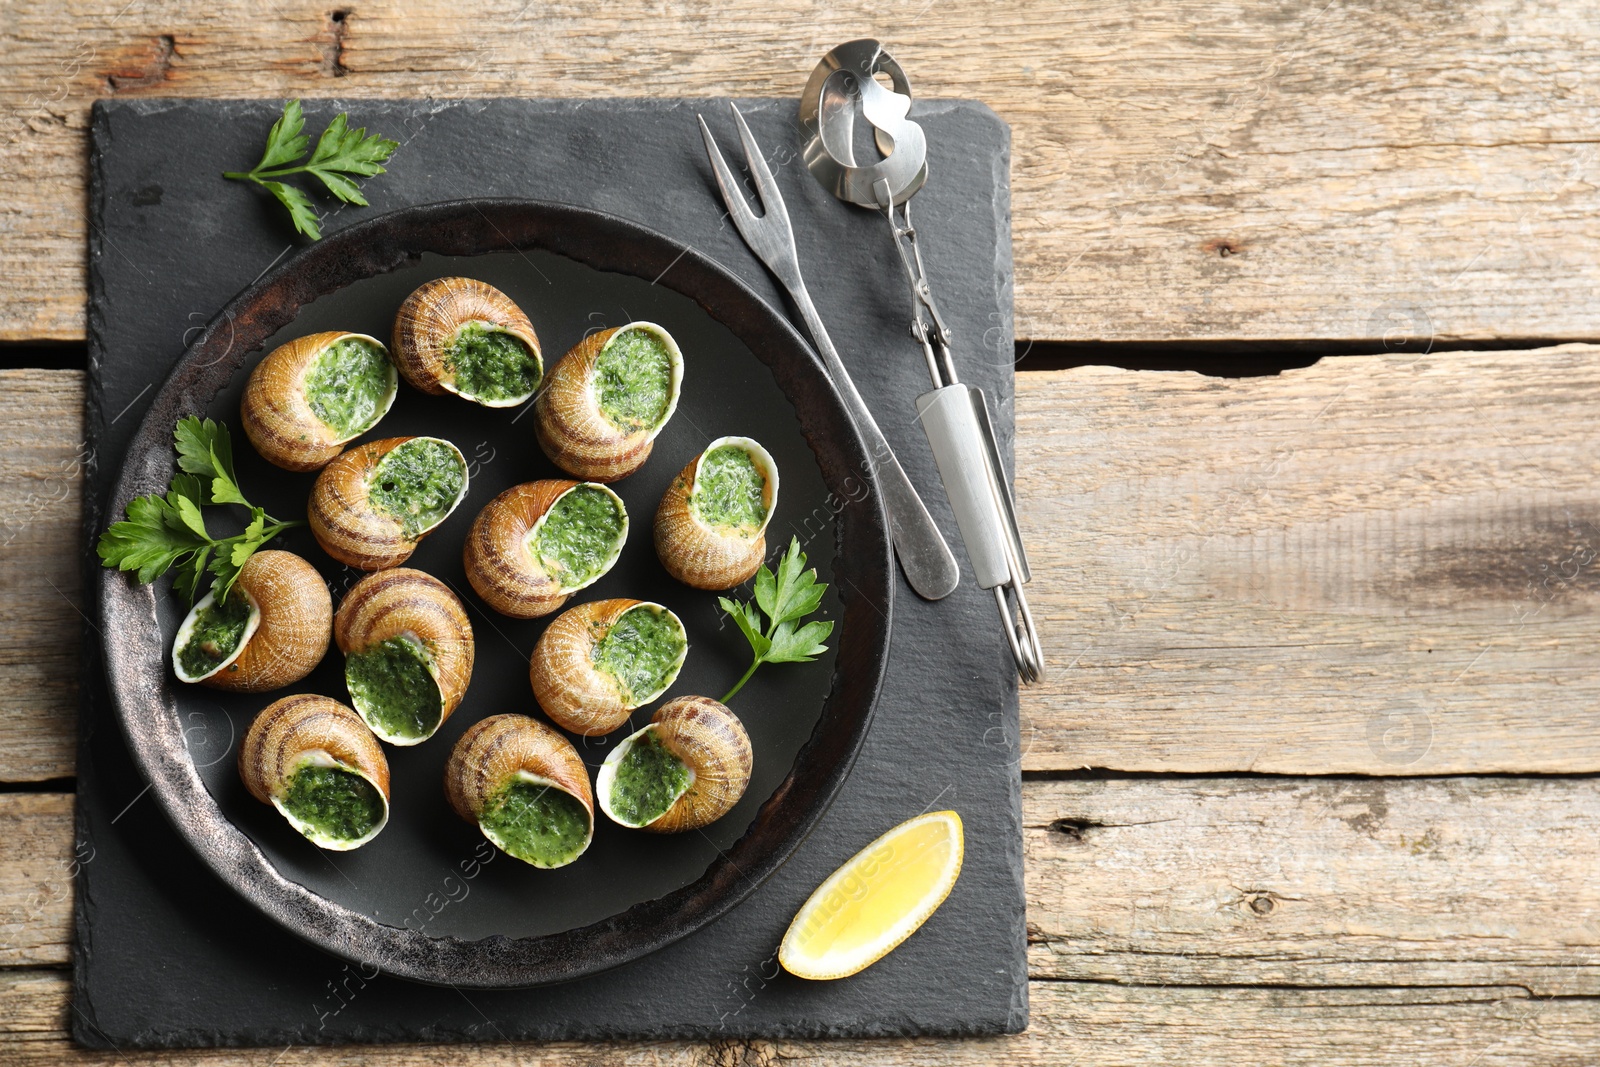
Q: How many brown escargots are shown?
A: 12